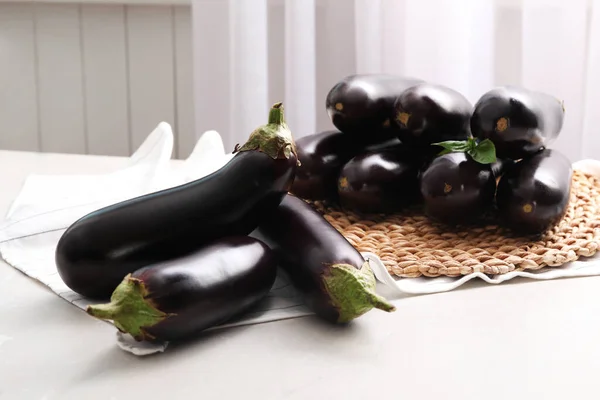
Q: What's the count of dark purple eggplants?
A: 10